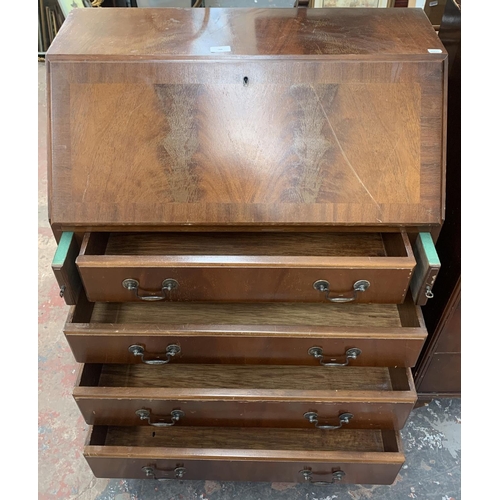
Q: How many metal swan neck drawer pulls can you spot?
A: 8